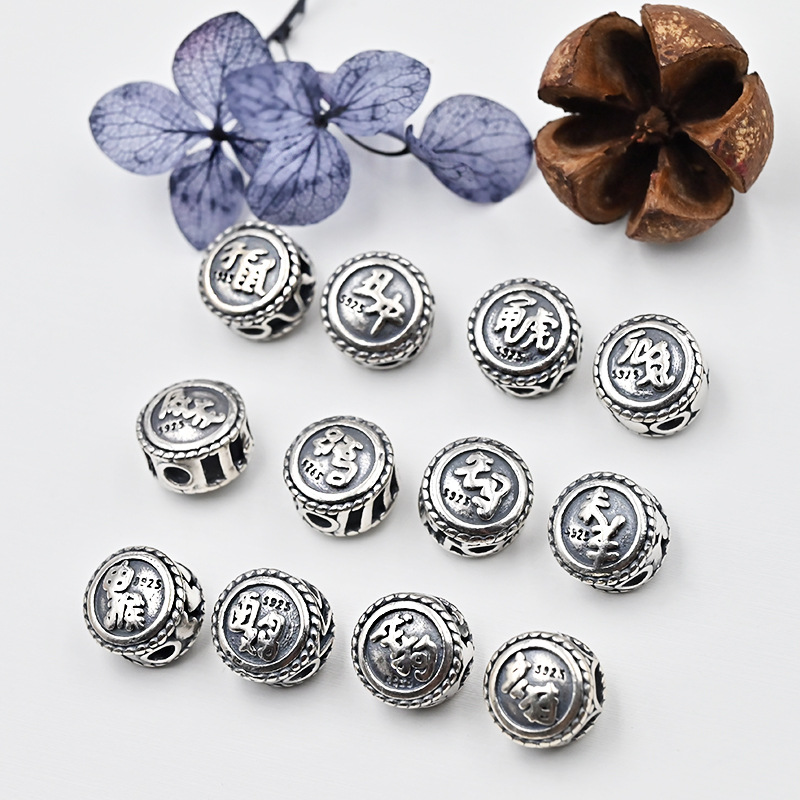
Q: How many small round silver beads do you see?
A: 12